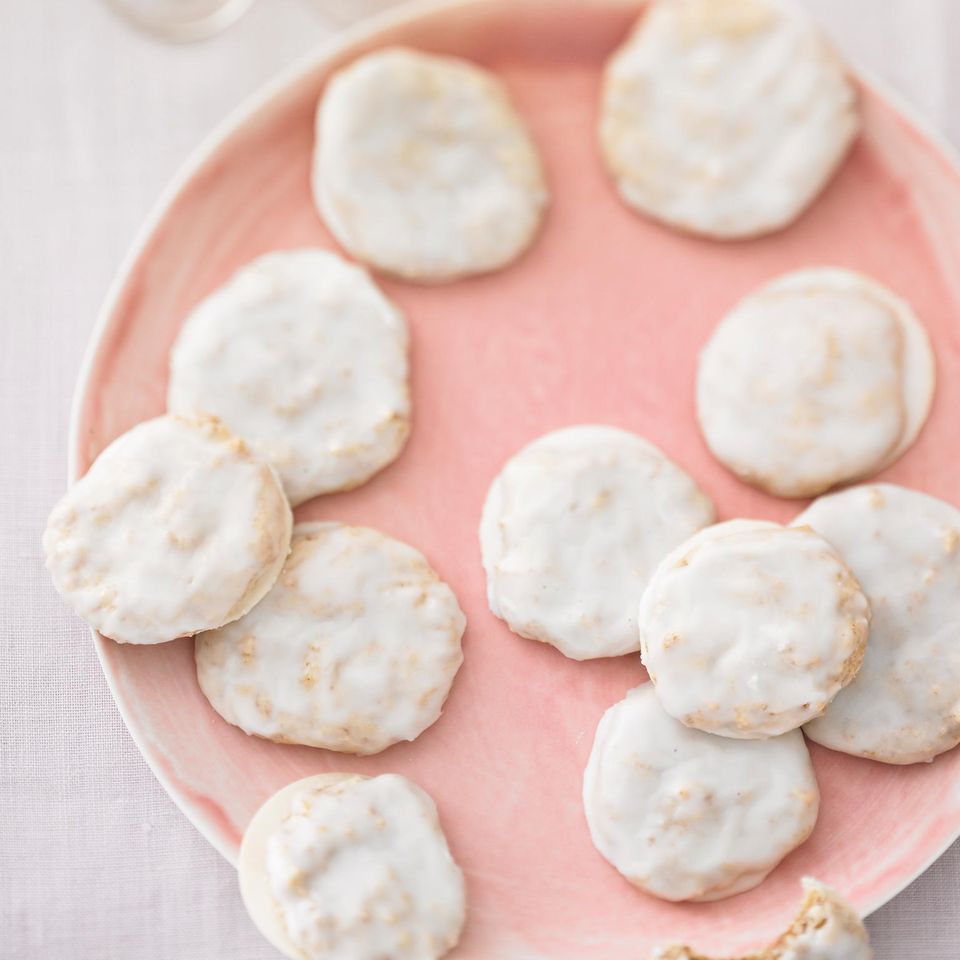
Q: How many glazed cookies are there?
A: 12